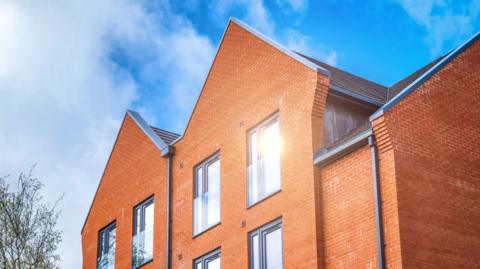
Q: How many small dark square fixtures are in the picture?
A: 4